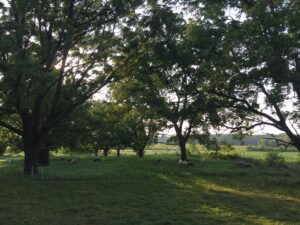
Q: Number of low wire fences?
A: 1